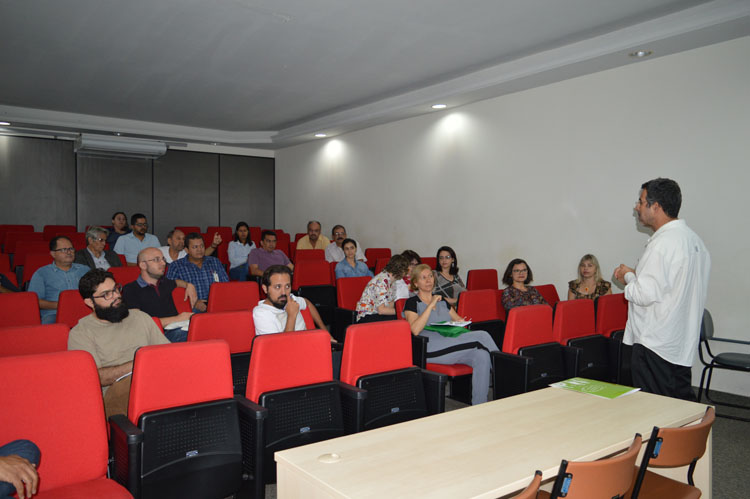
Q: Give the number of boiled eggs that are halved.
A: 0